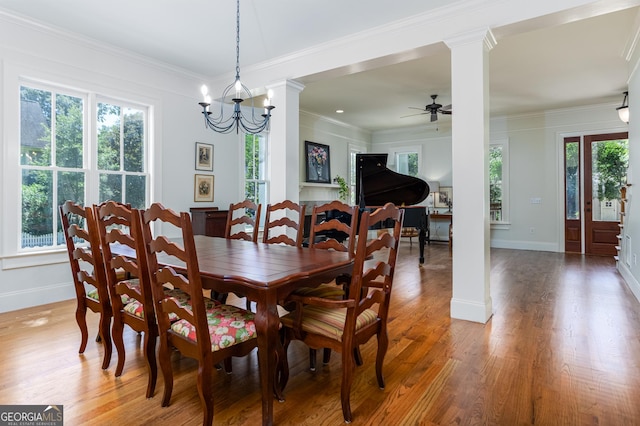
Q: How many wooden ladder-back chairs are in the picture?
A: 8